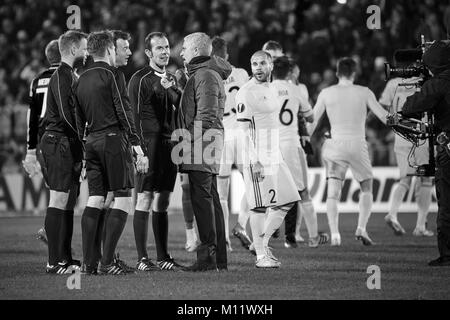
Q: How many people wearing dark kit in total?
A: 5